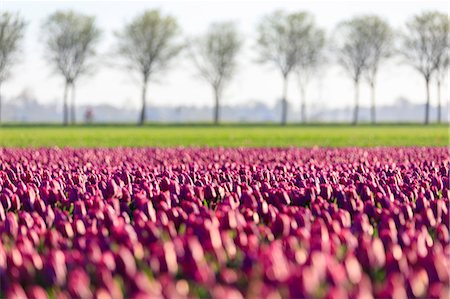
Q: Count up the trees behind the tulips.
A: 11